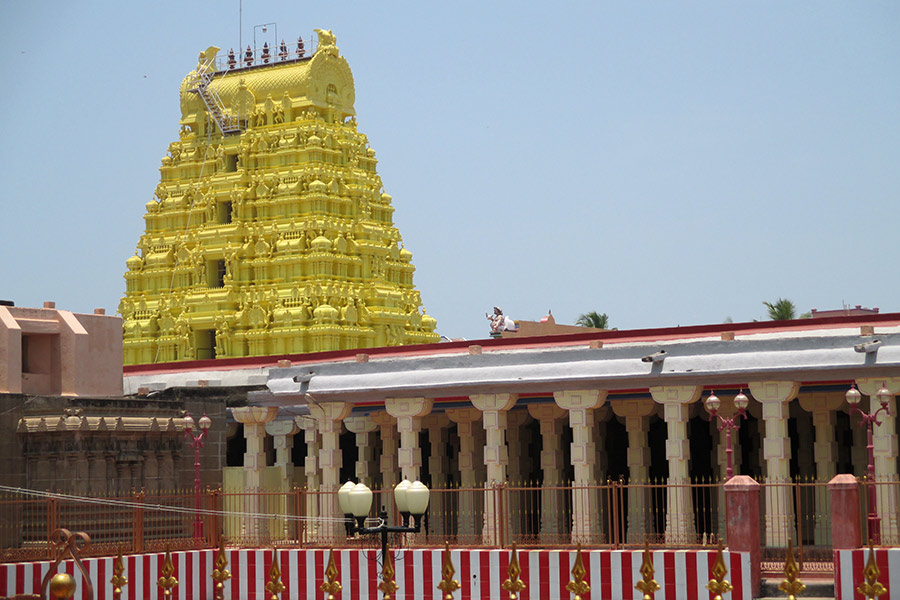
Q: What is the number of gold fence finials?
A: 13